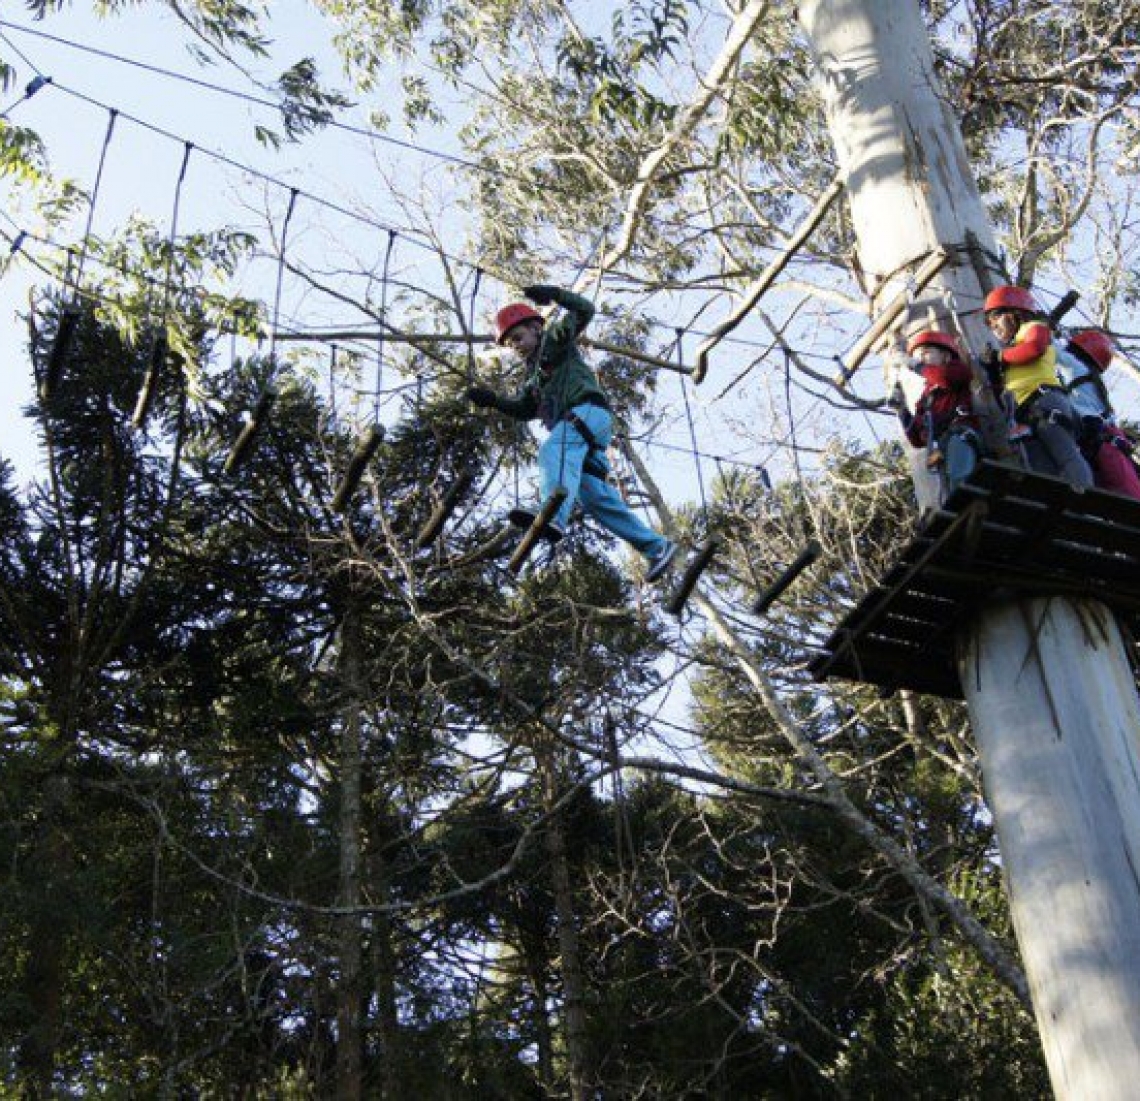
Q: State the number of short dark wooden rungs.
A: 8